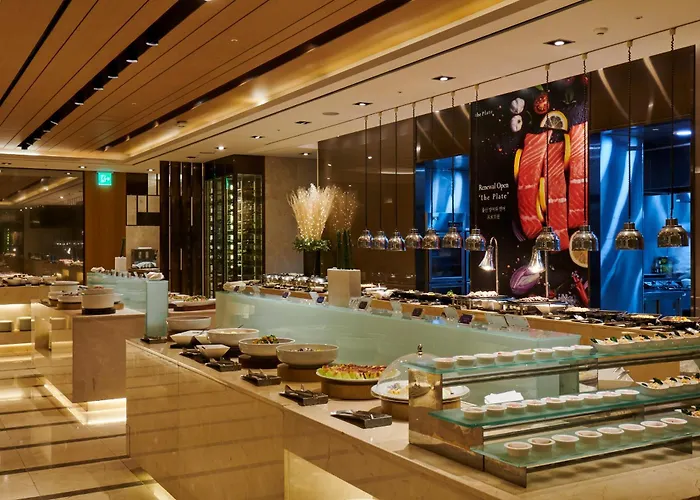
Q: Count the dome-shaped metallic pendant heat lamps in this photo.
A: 11